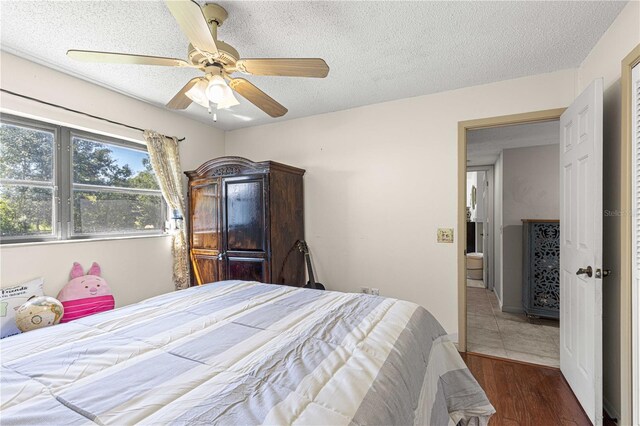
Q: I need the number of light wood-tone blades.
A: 5